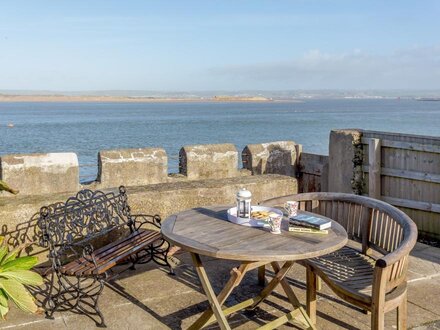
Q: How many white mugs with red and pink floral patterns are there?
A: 2